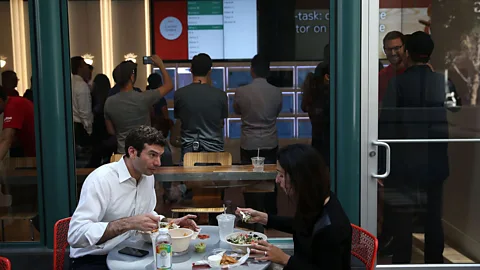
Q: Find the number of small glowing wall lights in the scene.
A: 3